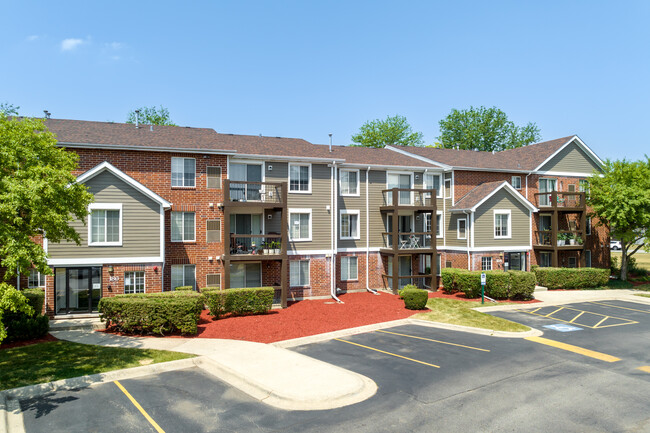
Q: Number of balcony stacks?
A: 3